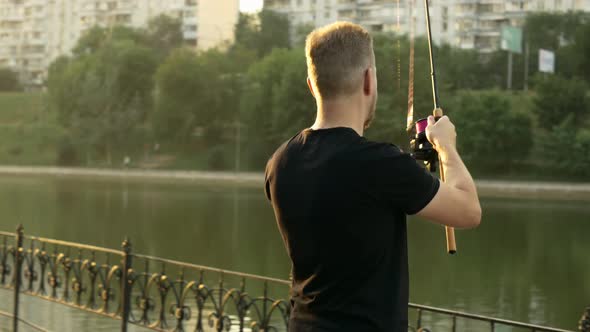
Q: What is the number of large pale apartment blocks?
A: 2